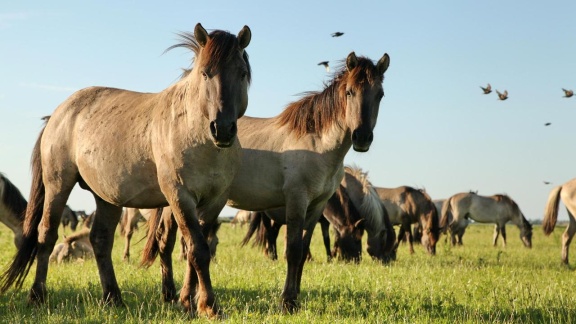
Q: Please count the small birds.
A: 7